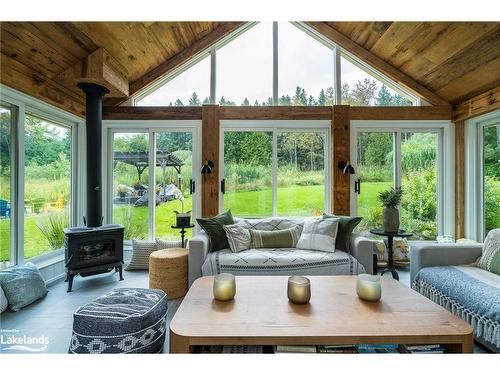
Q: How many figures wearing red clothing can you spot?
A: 0